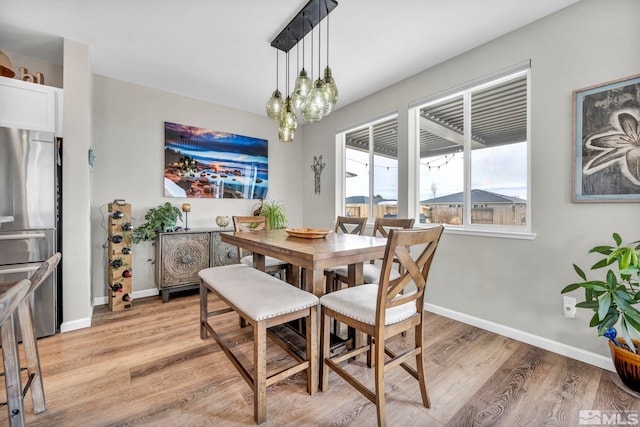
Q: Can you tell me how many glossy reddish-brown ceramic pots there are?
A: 1